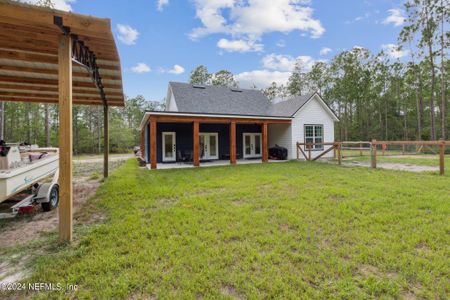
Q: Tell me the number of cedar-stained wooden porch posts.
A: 4